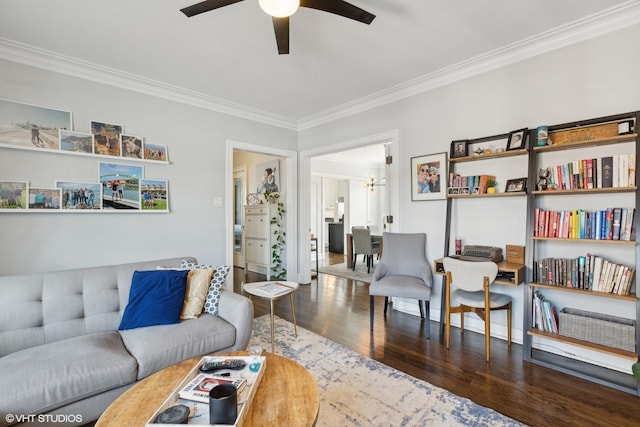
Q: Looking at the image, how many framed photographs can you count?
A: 14